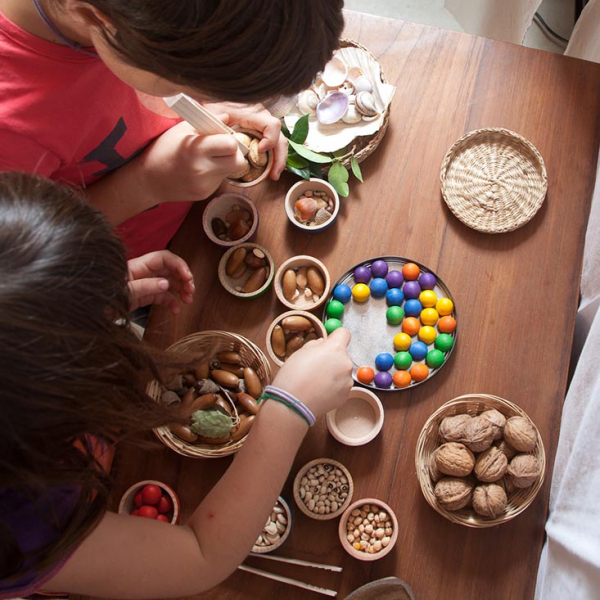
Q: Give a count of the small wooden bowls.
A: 11